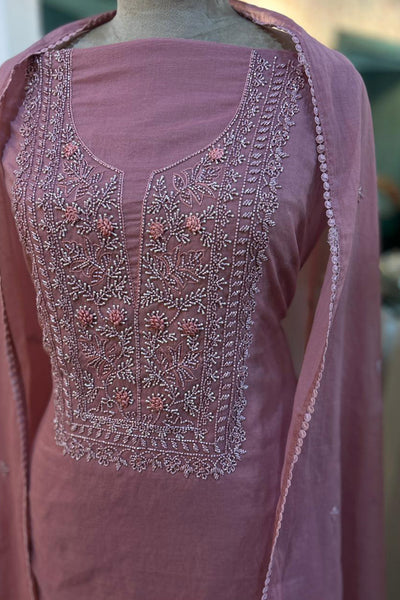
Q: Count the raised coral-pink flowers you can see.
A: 12